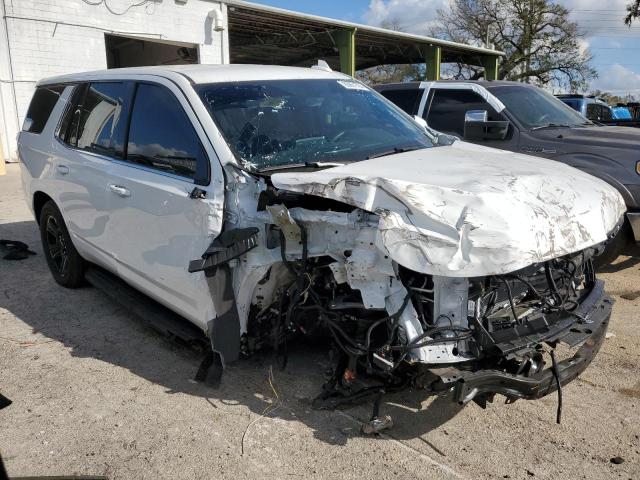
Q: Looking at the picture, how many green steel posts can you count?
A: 3